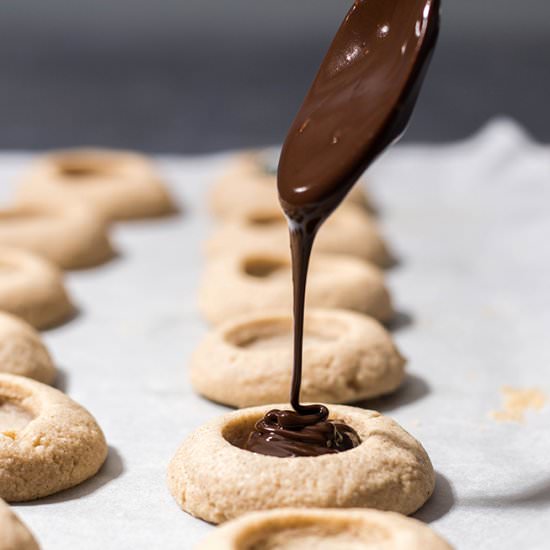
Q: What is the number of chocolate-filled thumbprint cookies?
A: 1